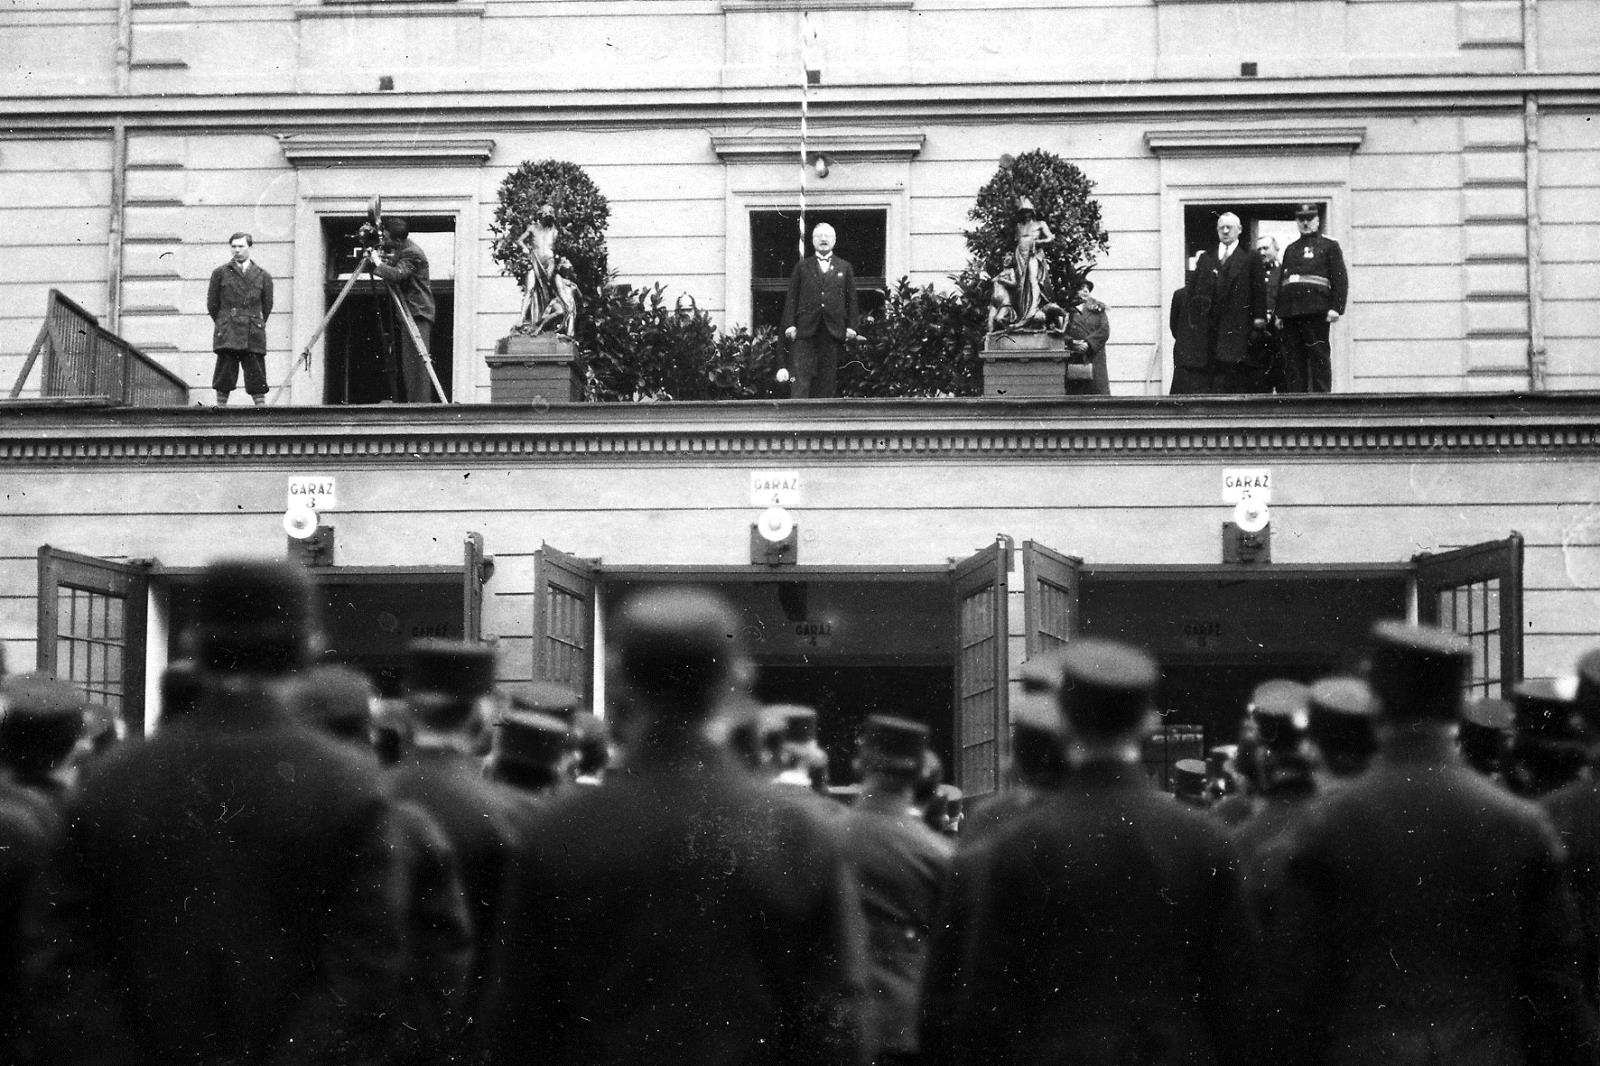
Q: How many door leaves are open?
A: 6